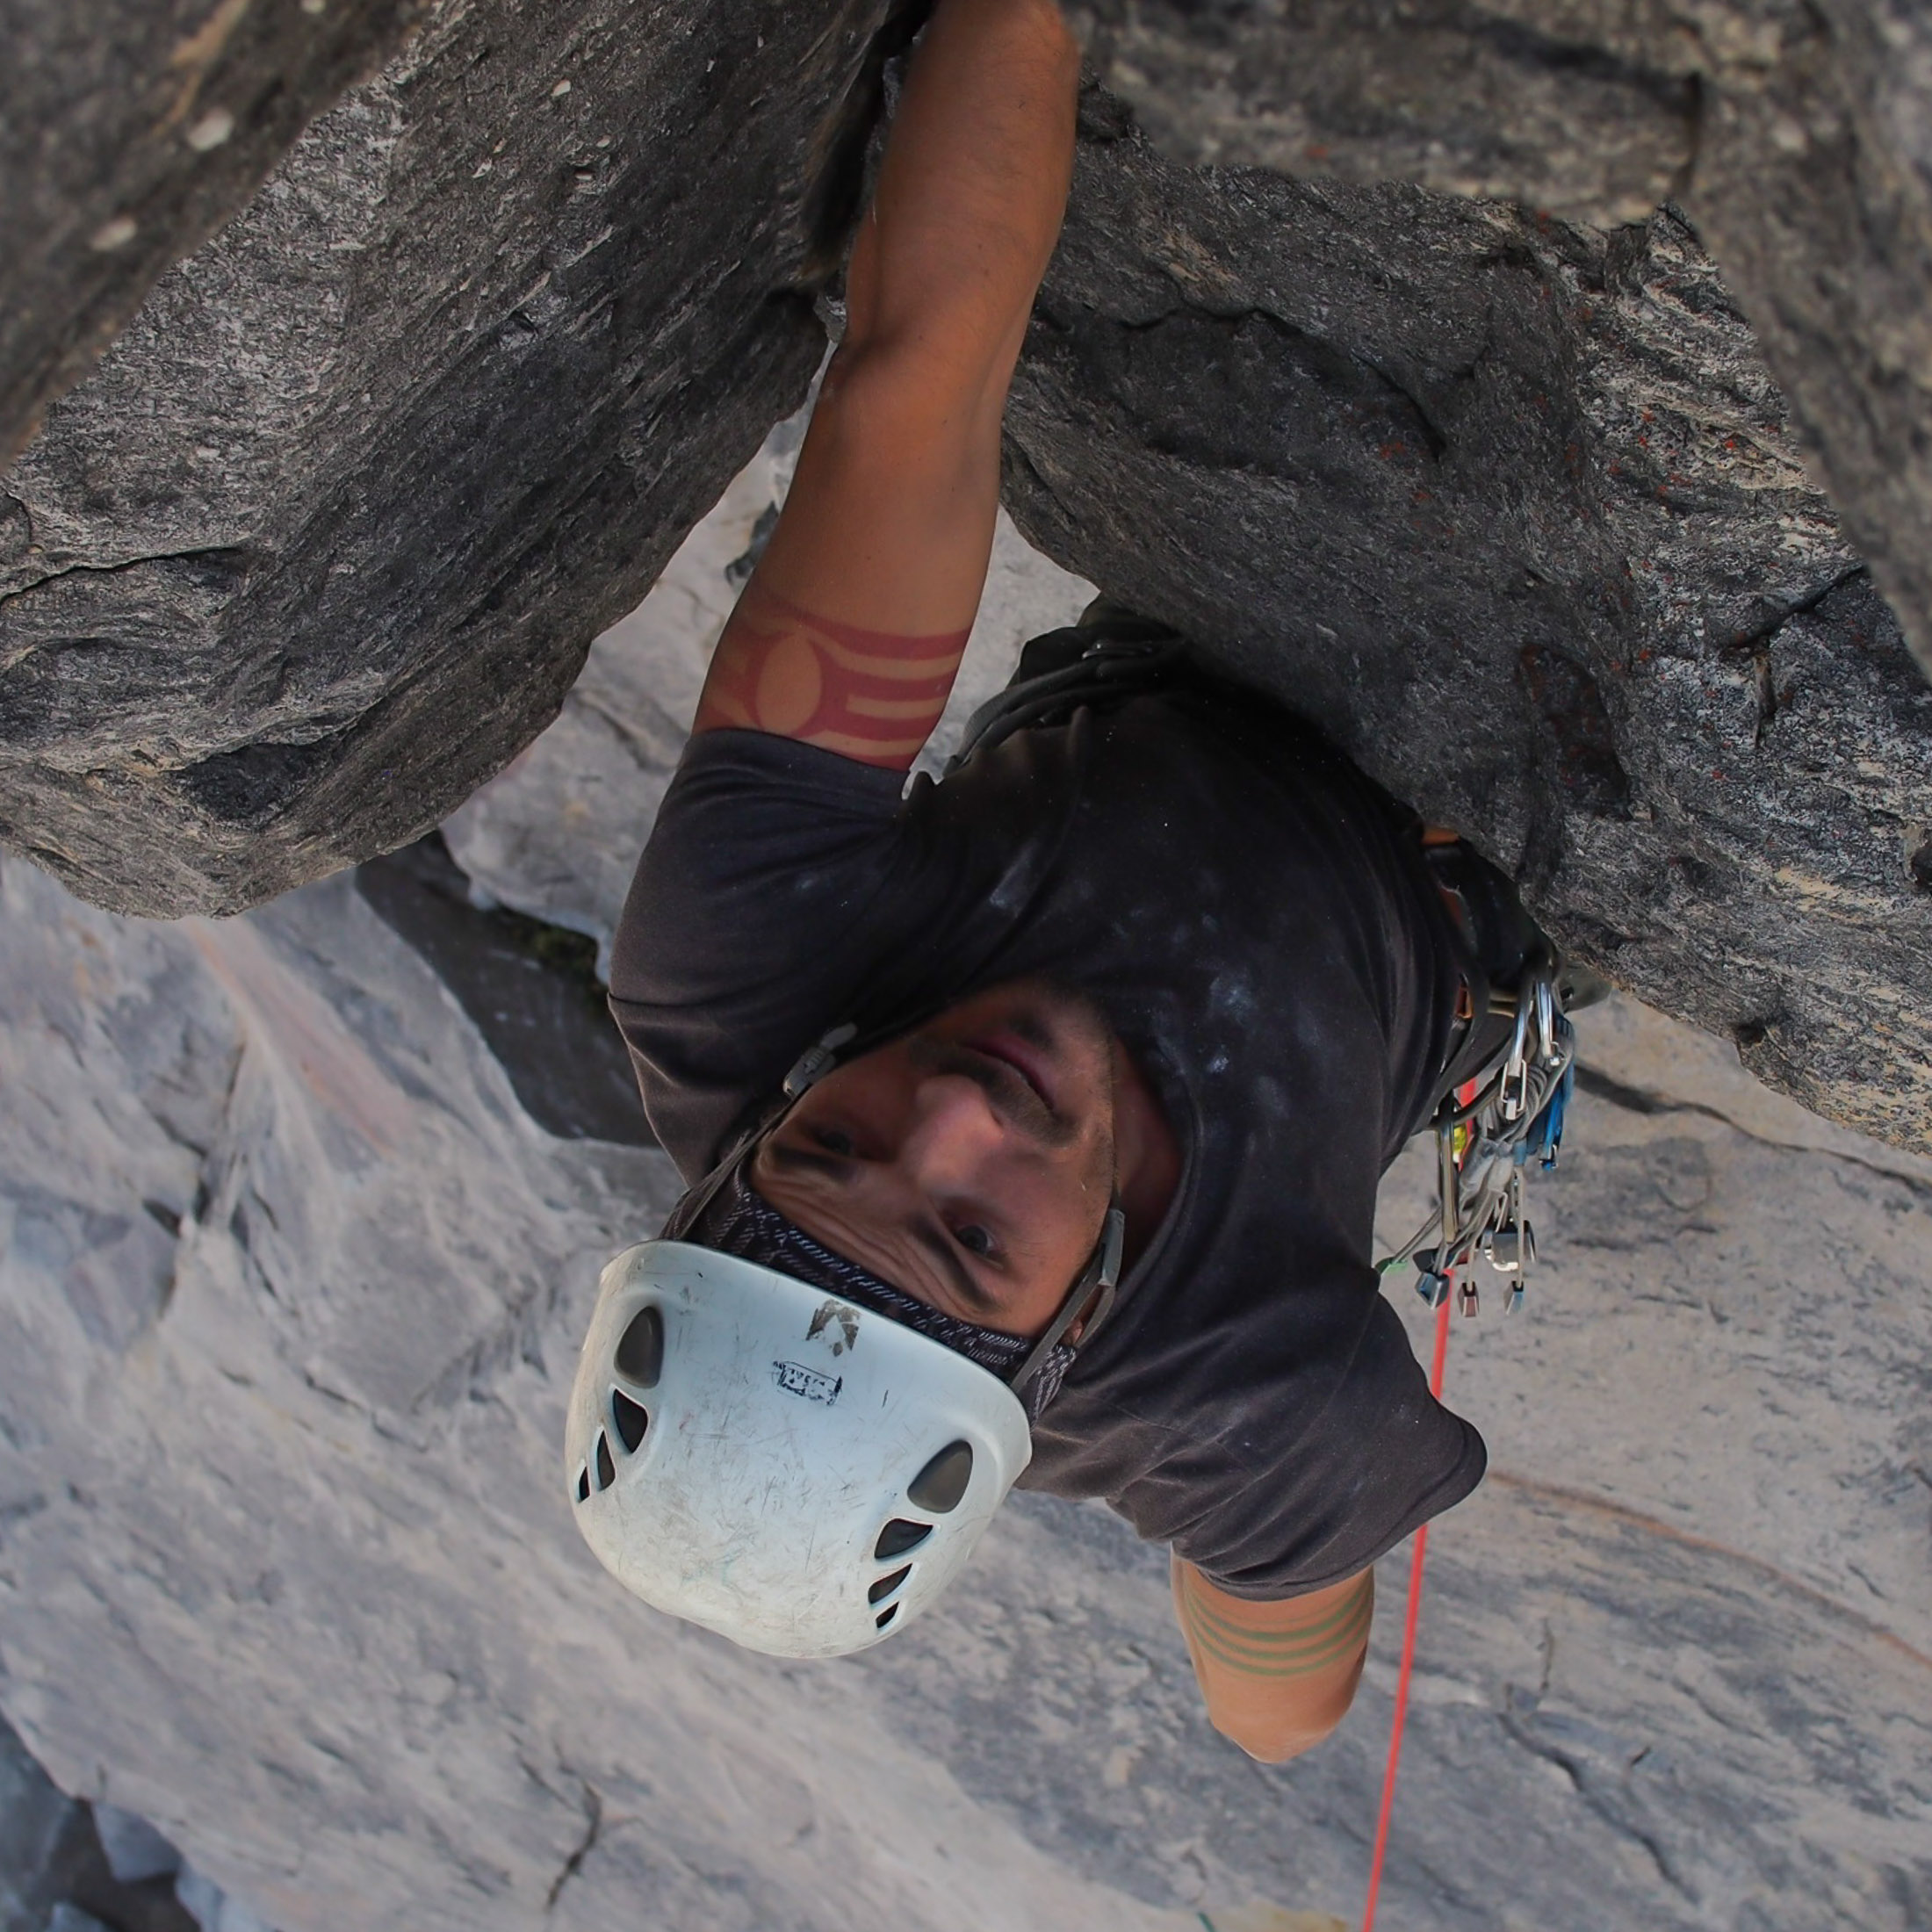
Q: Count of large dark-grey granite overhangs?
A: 2